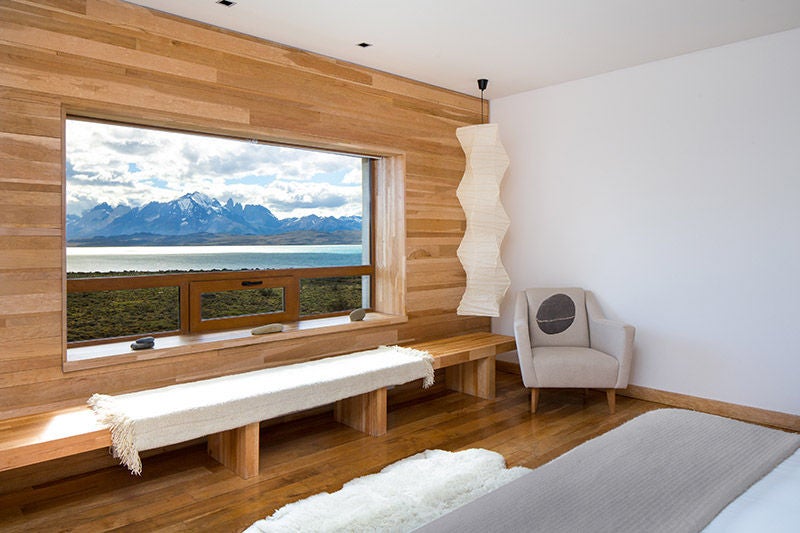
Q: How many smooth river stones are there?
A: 4